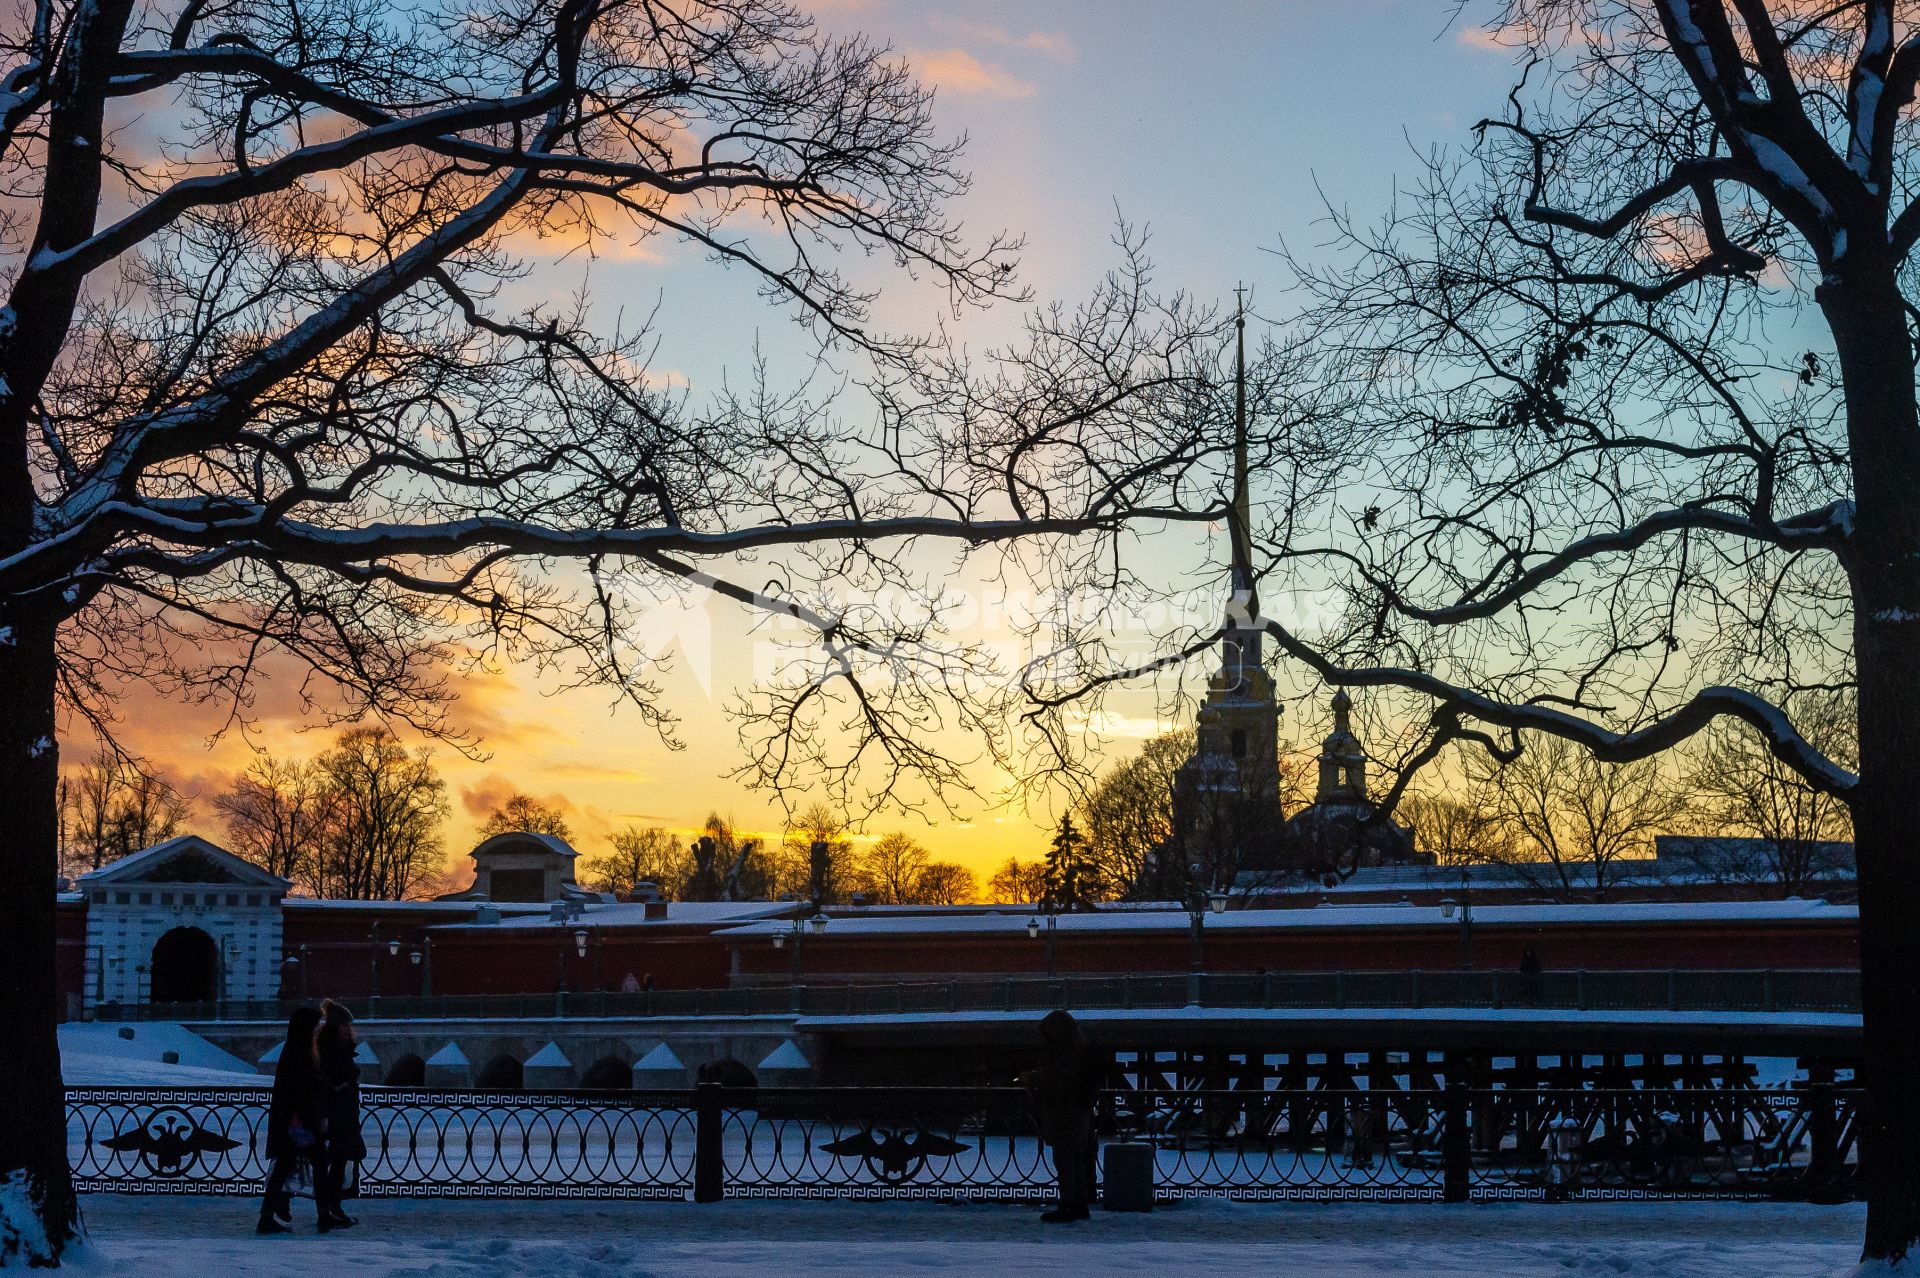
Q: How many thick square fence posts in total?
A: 3